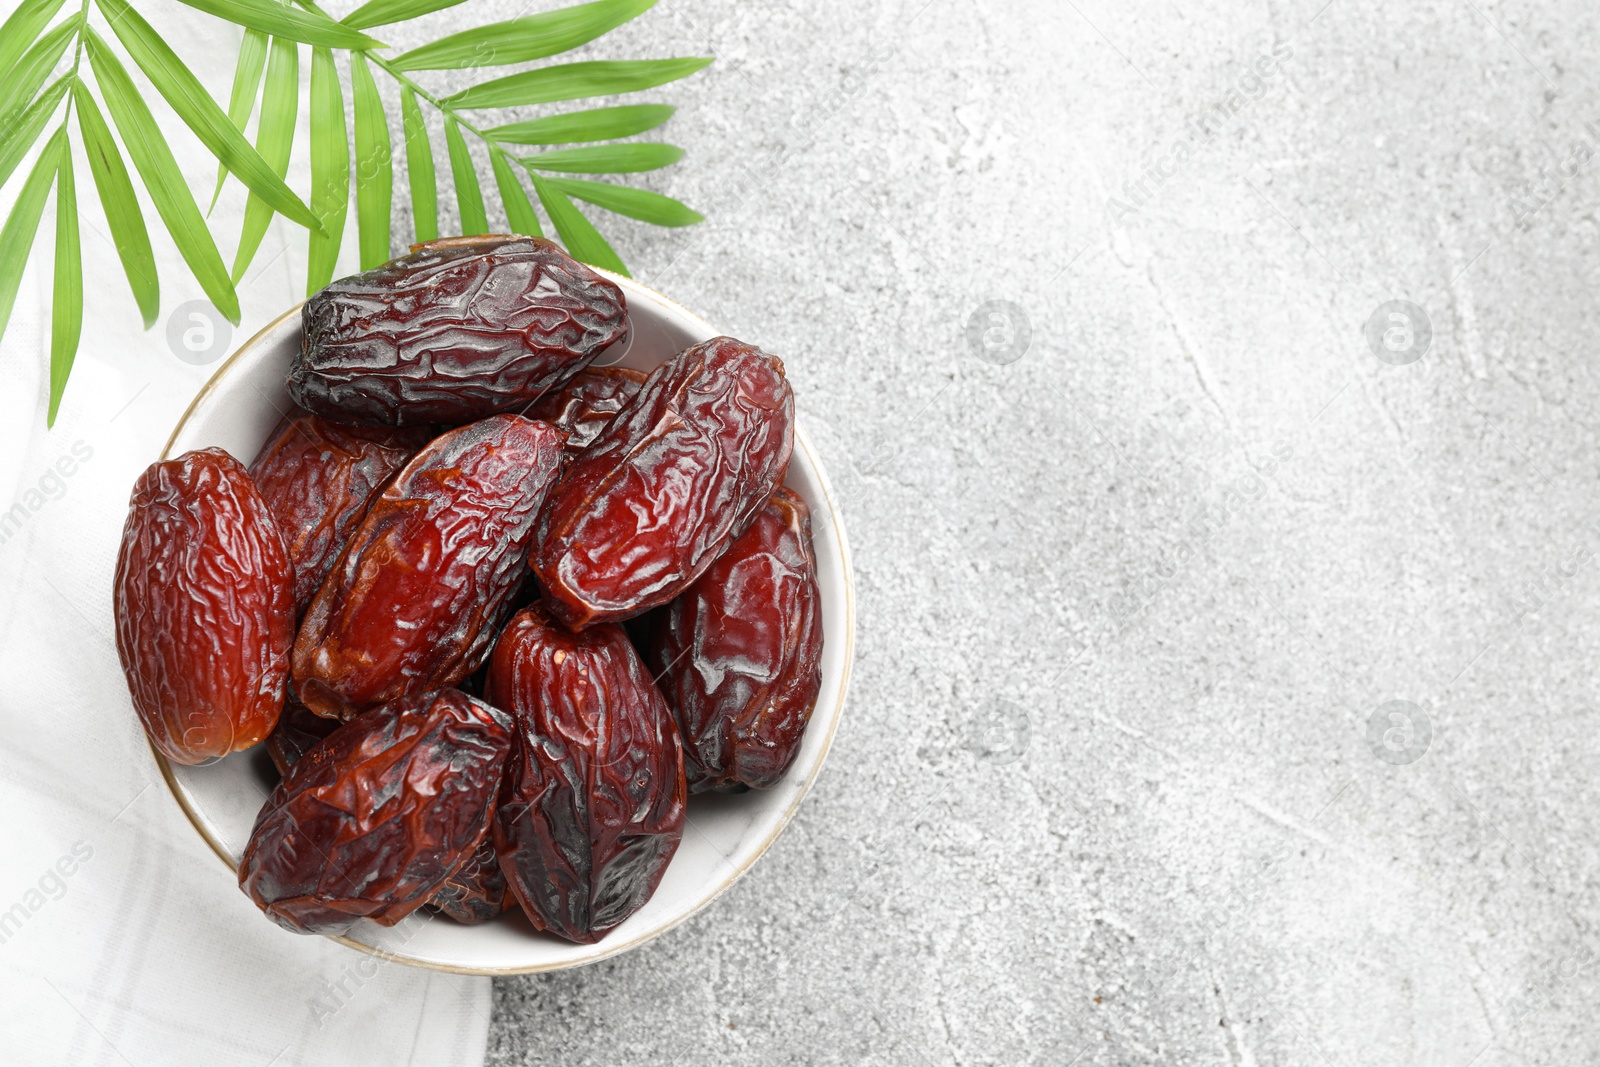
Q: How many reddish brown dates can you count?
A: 11